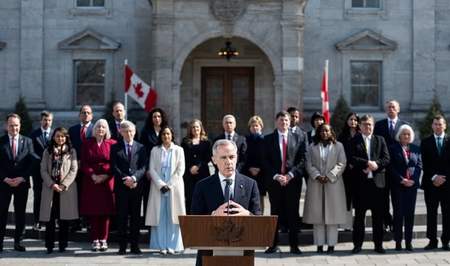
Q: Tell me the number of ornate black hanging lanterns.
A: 1